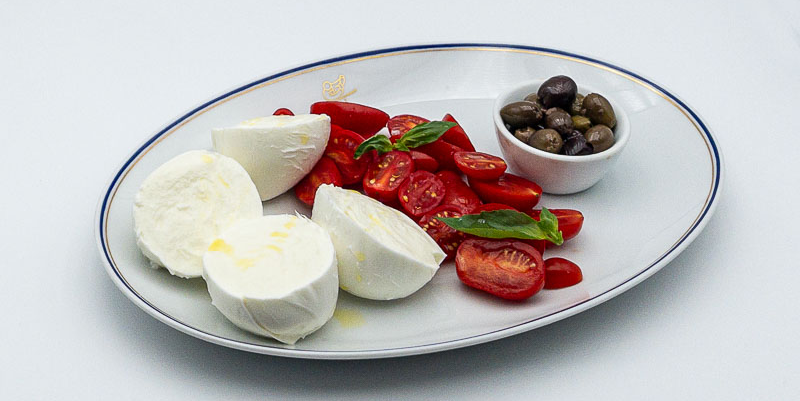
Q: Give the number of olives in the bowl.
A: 11